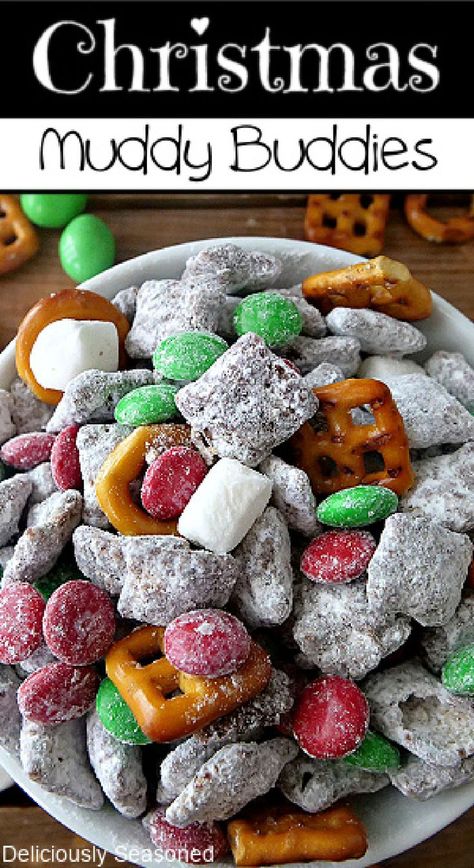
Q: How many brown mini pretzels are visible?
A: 9